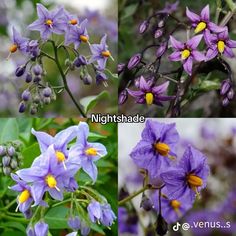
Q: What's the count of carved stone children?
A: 0